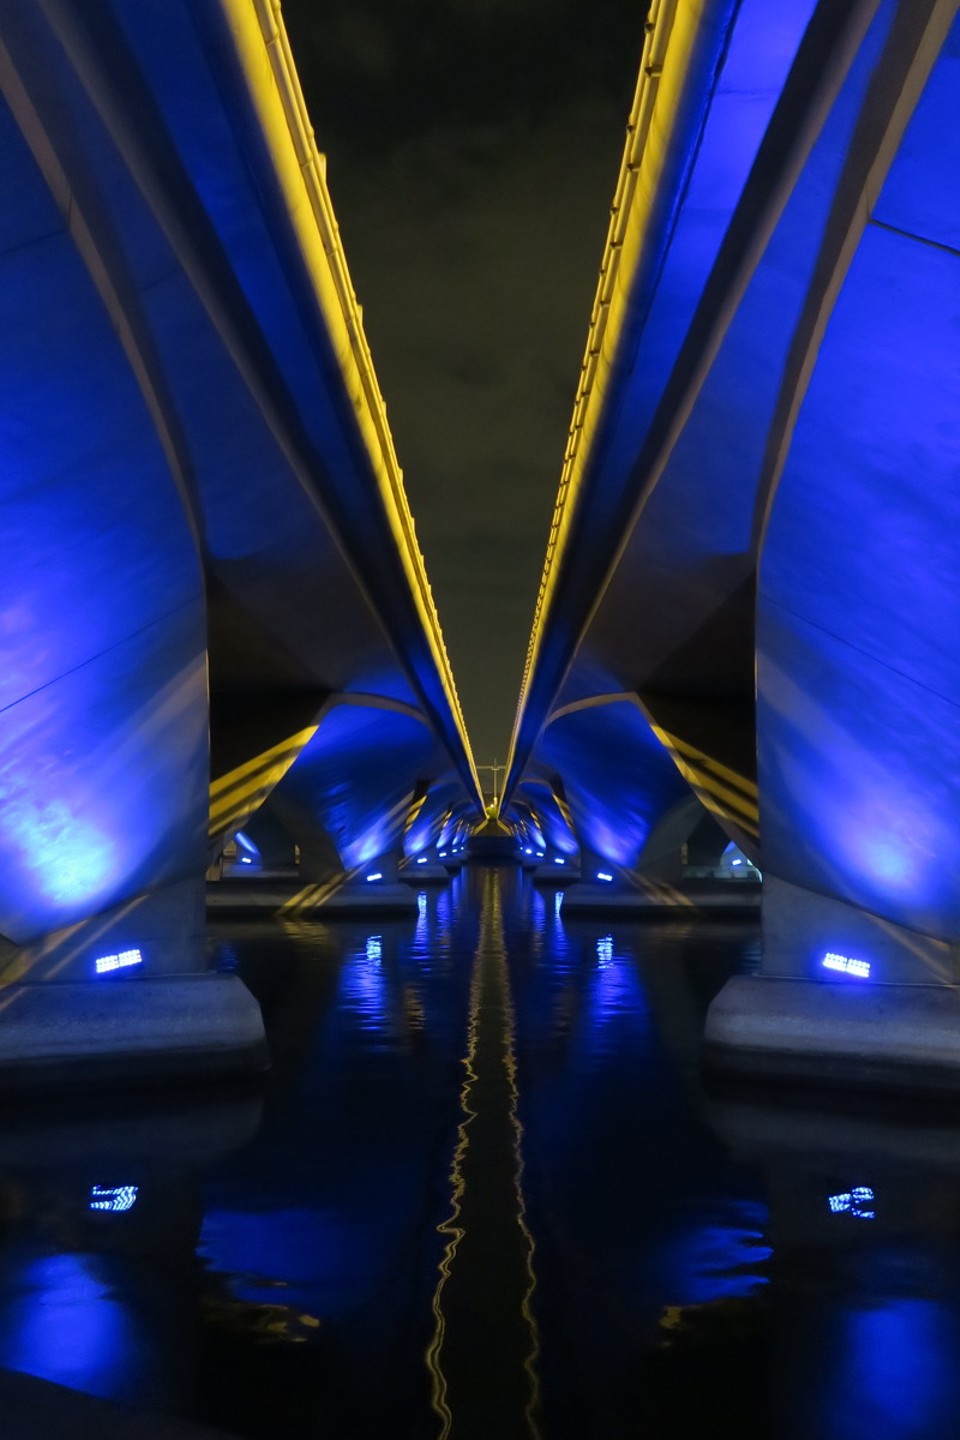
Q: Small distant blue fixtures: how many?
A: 12